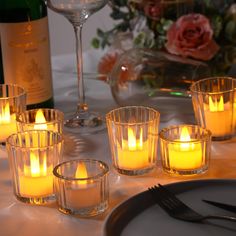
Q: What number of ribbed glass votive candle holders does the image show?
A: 7